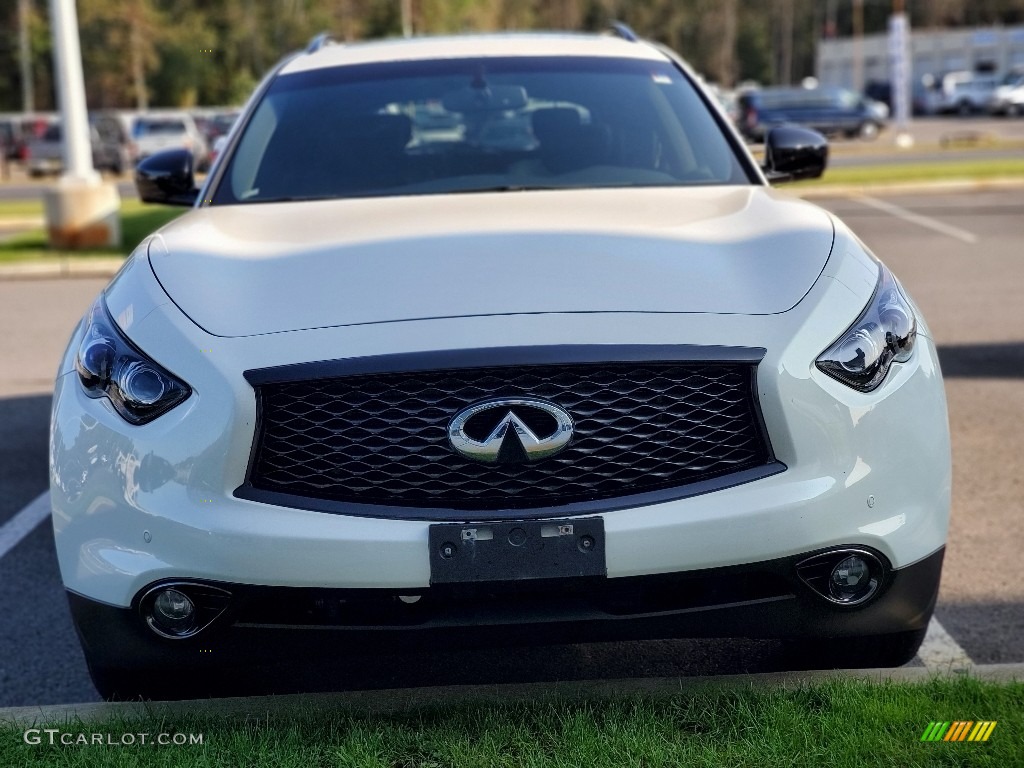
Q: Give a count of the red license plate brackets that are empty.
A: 0